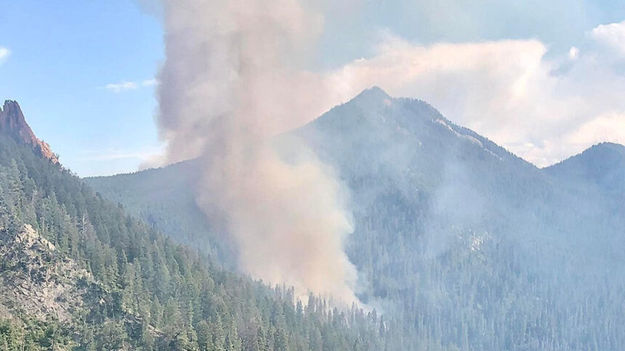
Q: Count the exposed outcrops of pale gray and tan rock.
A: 1